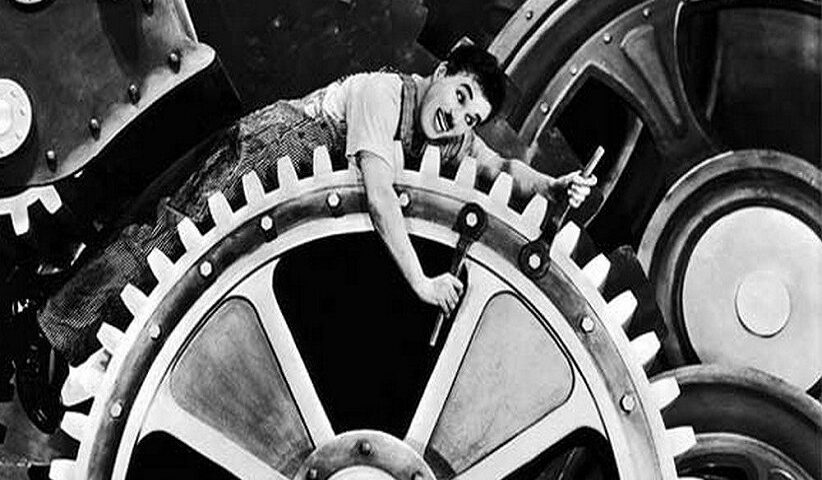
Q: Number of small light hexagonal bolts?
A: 10